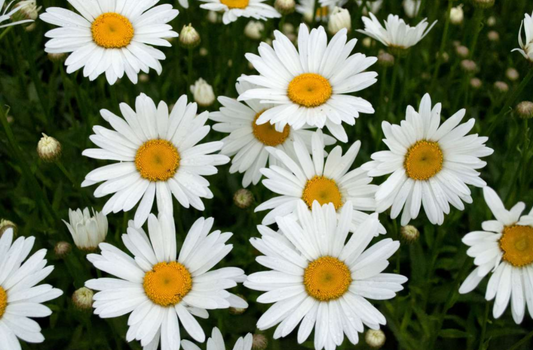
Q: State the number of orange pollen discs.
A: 11